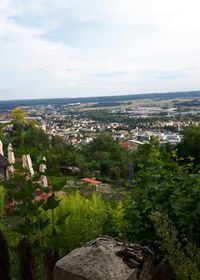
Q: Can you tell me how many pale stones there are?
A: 1